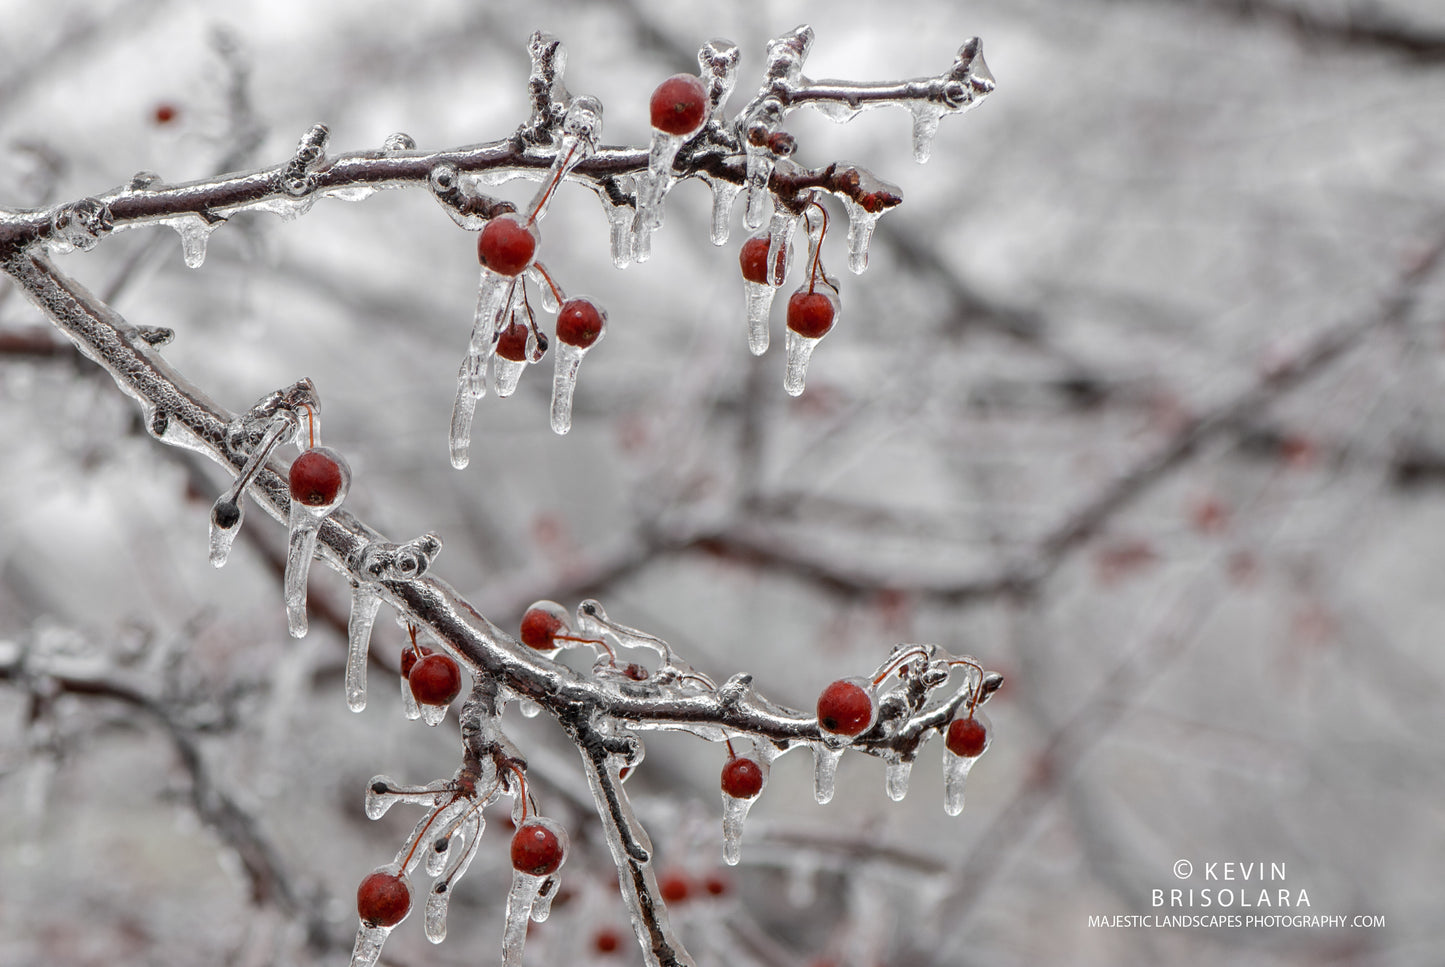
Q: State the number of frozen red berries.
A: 15